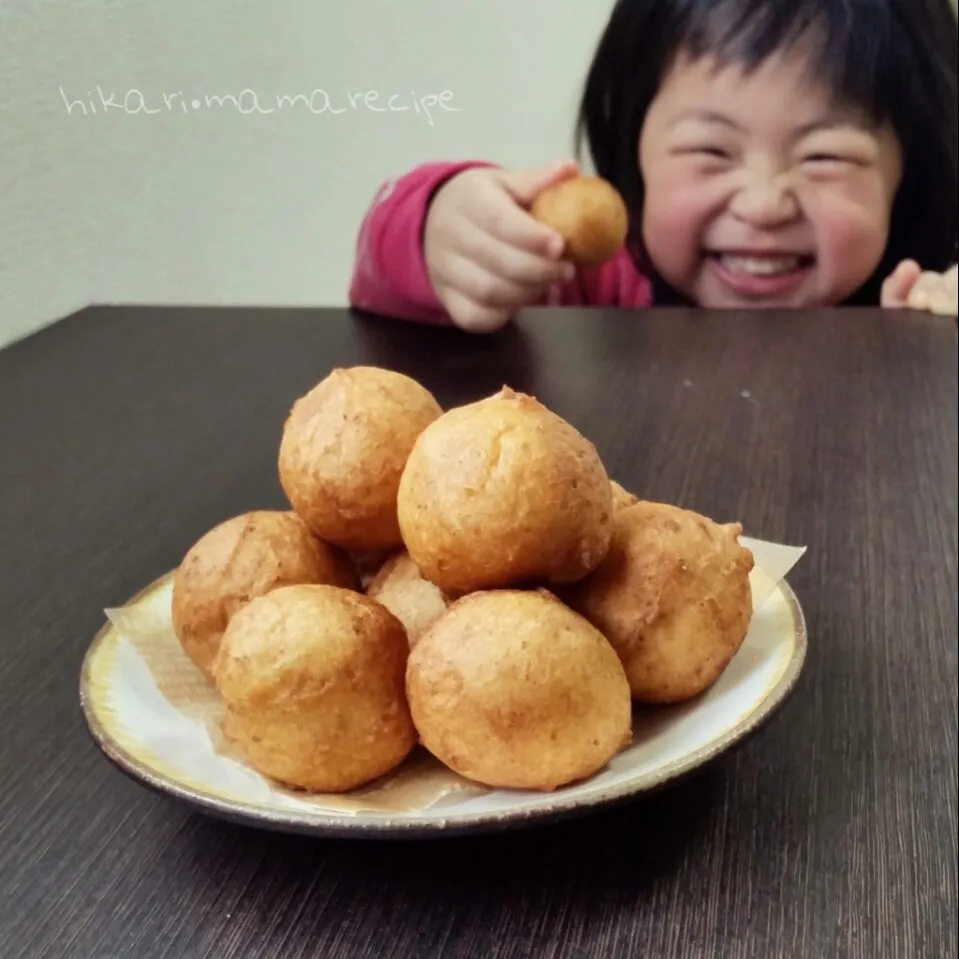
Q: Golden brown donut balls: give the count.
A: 9